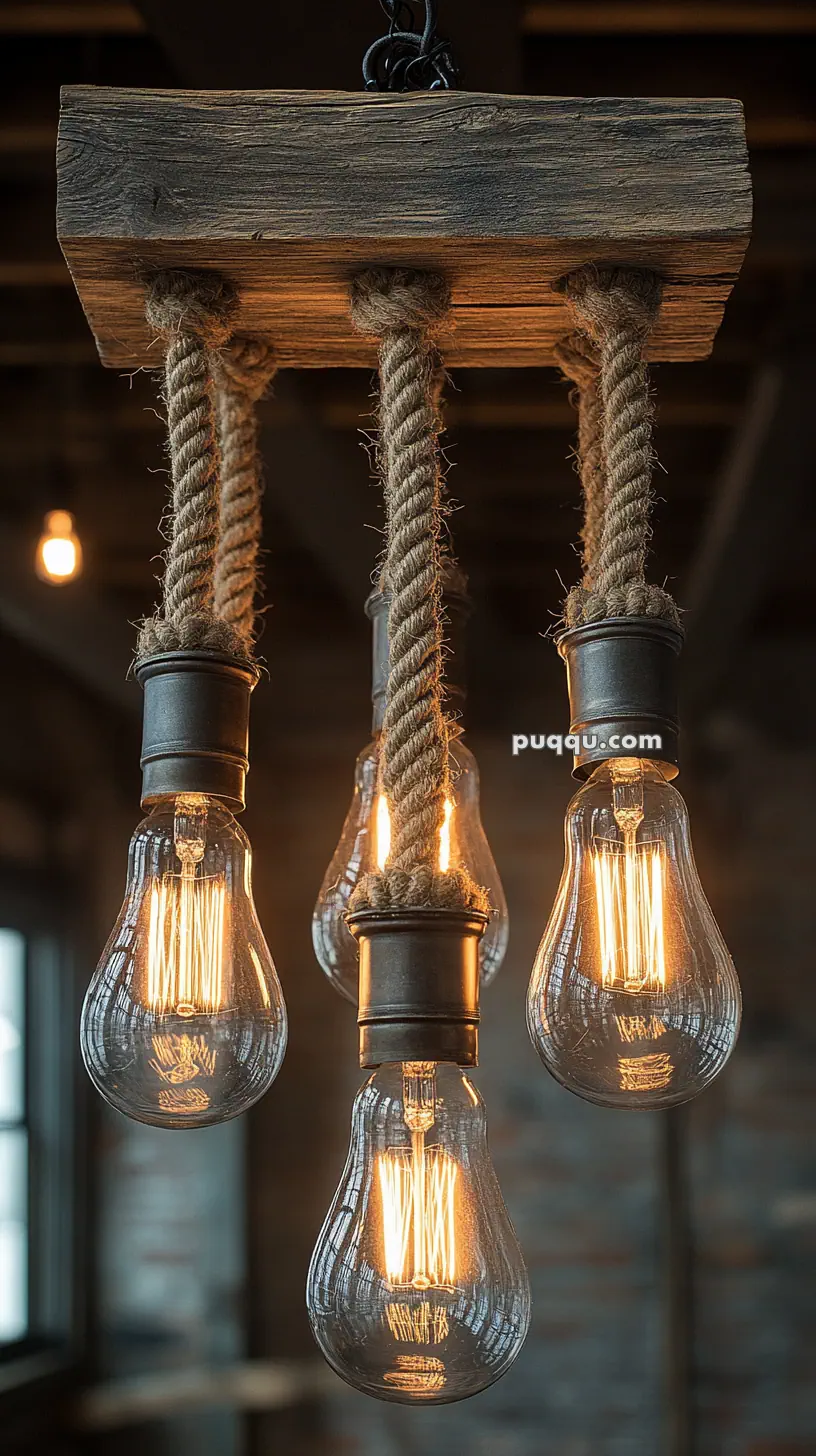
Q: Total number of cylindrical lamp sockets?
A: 4